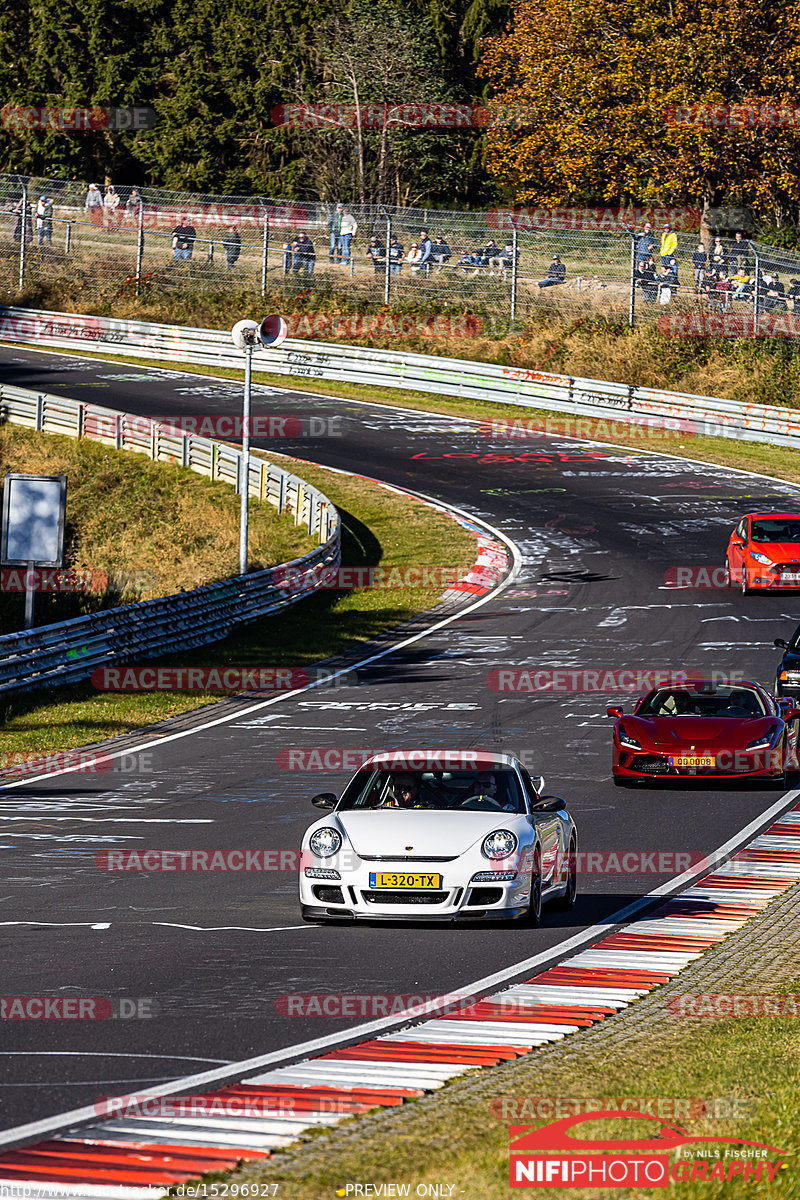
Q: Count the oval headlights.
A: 2